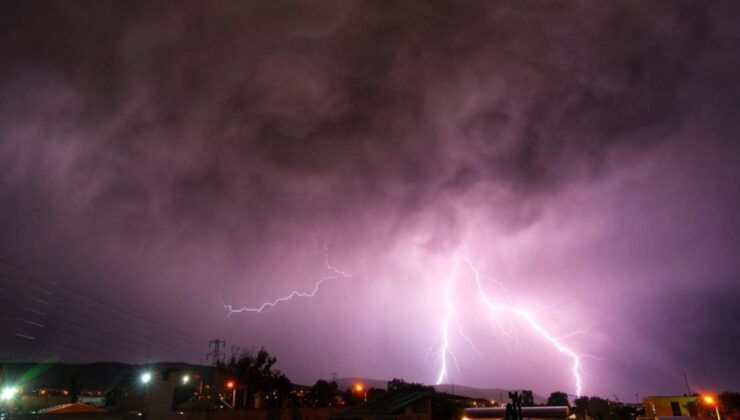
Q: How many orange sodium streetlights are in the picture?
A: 3